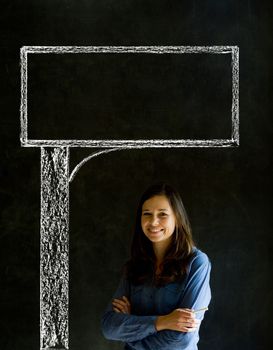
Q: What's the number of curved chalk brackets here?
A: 1